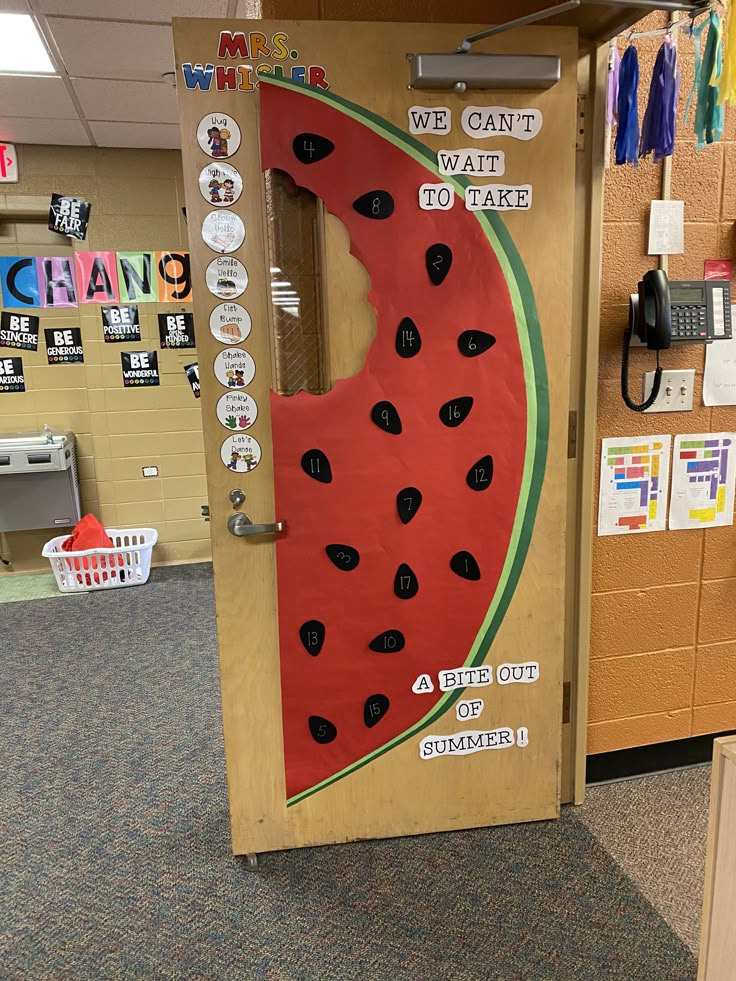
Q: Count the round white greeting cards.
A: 8